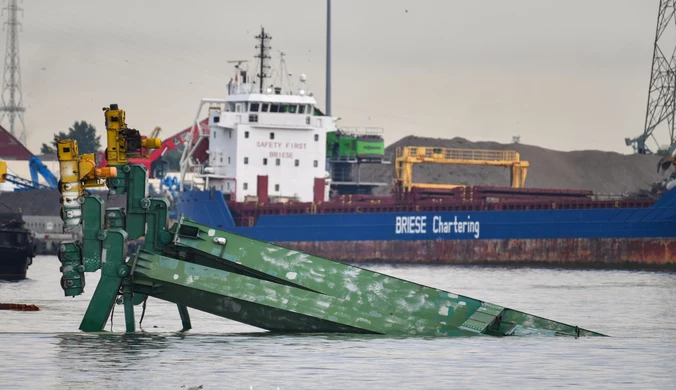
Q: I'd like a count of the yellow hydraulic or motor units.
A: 2